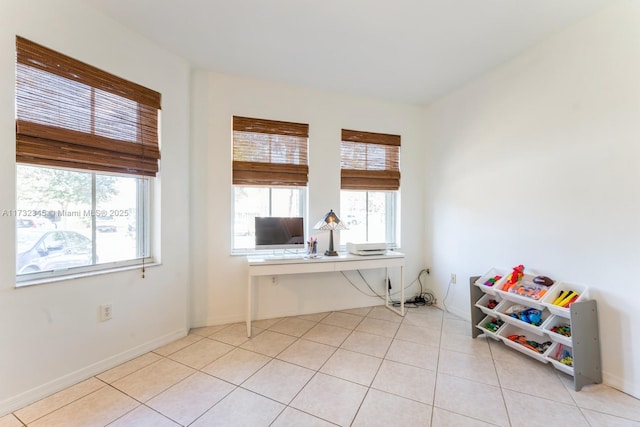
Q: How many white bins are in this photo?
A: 9